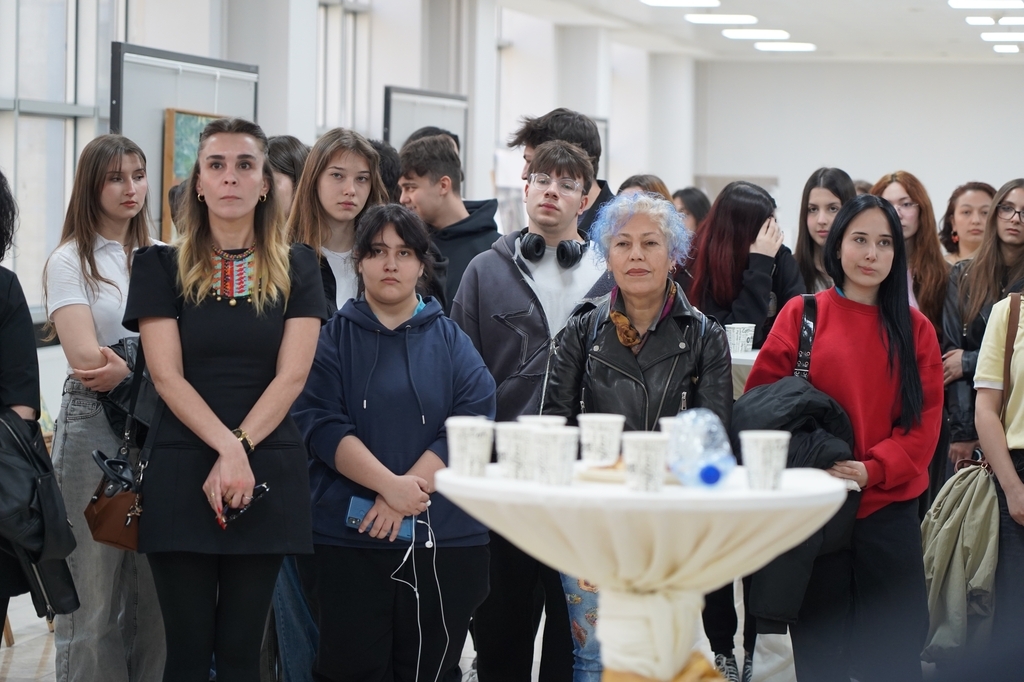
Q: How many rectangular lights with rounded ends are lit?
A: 9